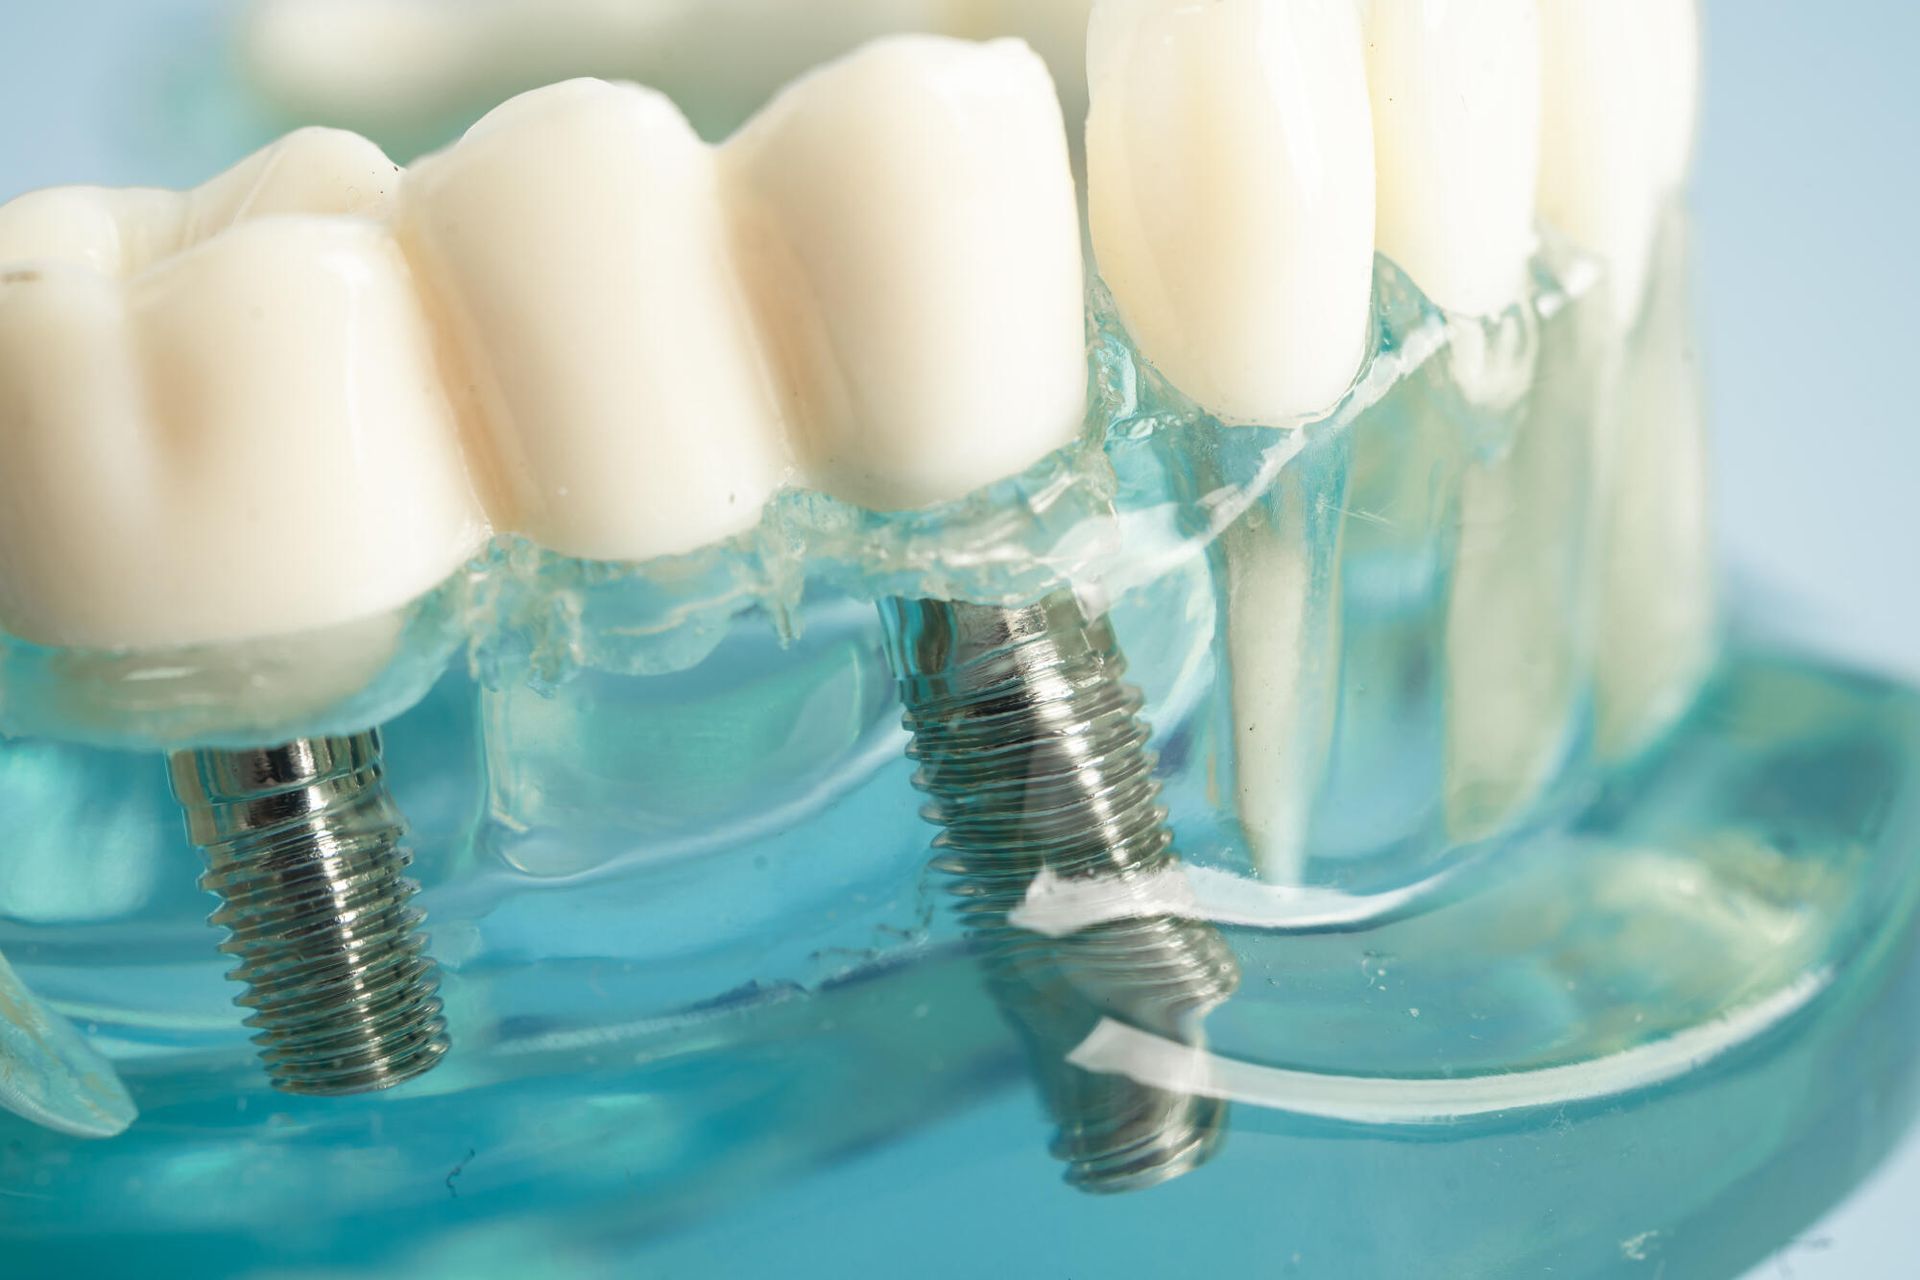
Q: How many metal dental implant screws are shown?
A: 2